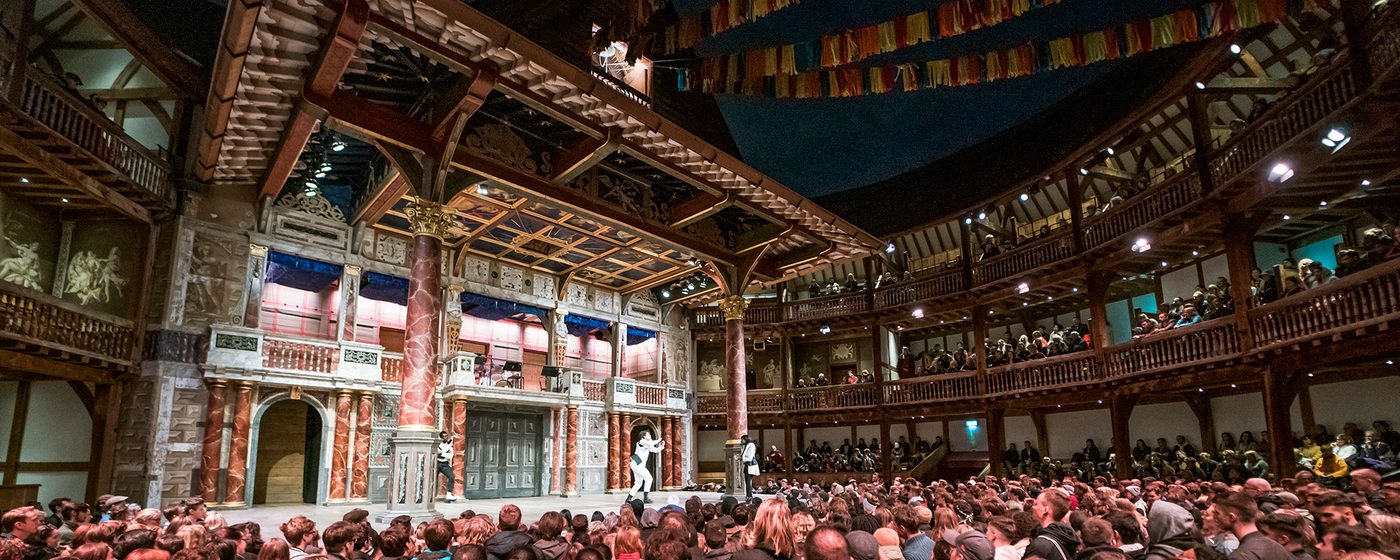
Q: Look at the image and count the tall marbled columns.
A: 2